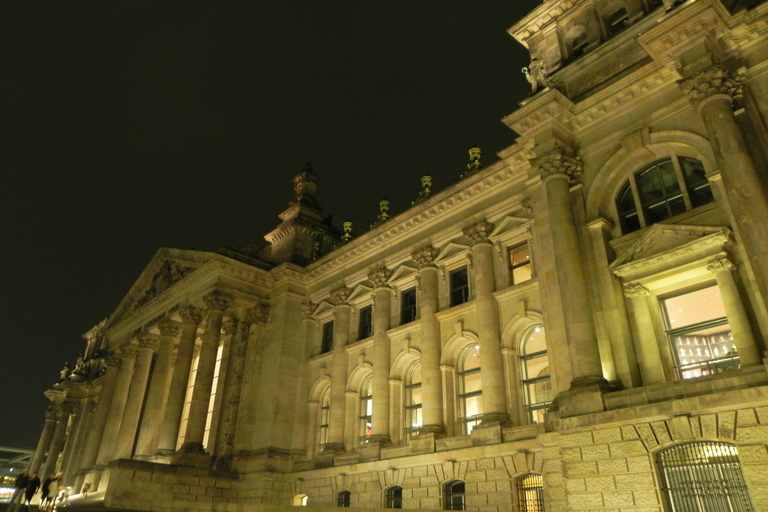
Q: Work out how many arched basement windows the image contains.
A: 6